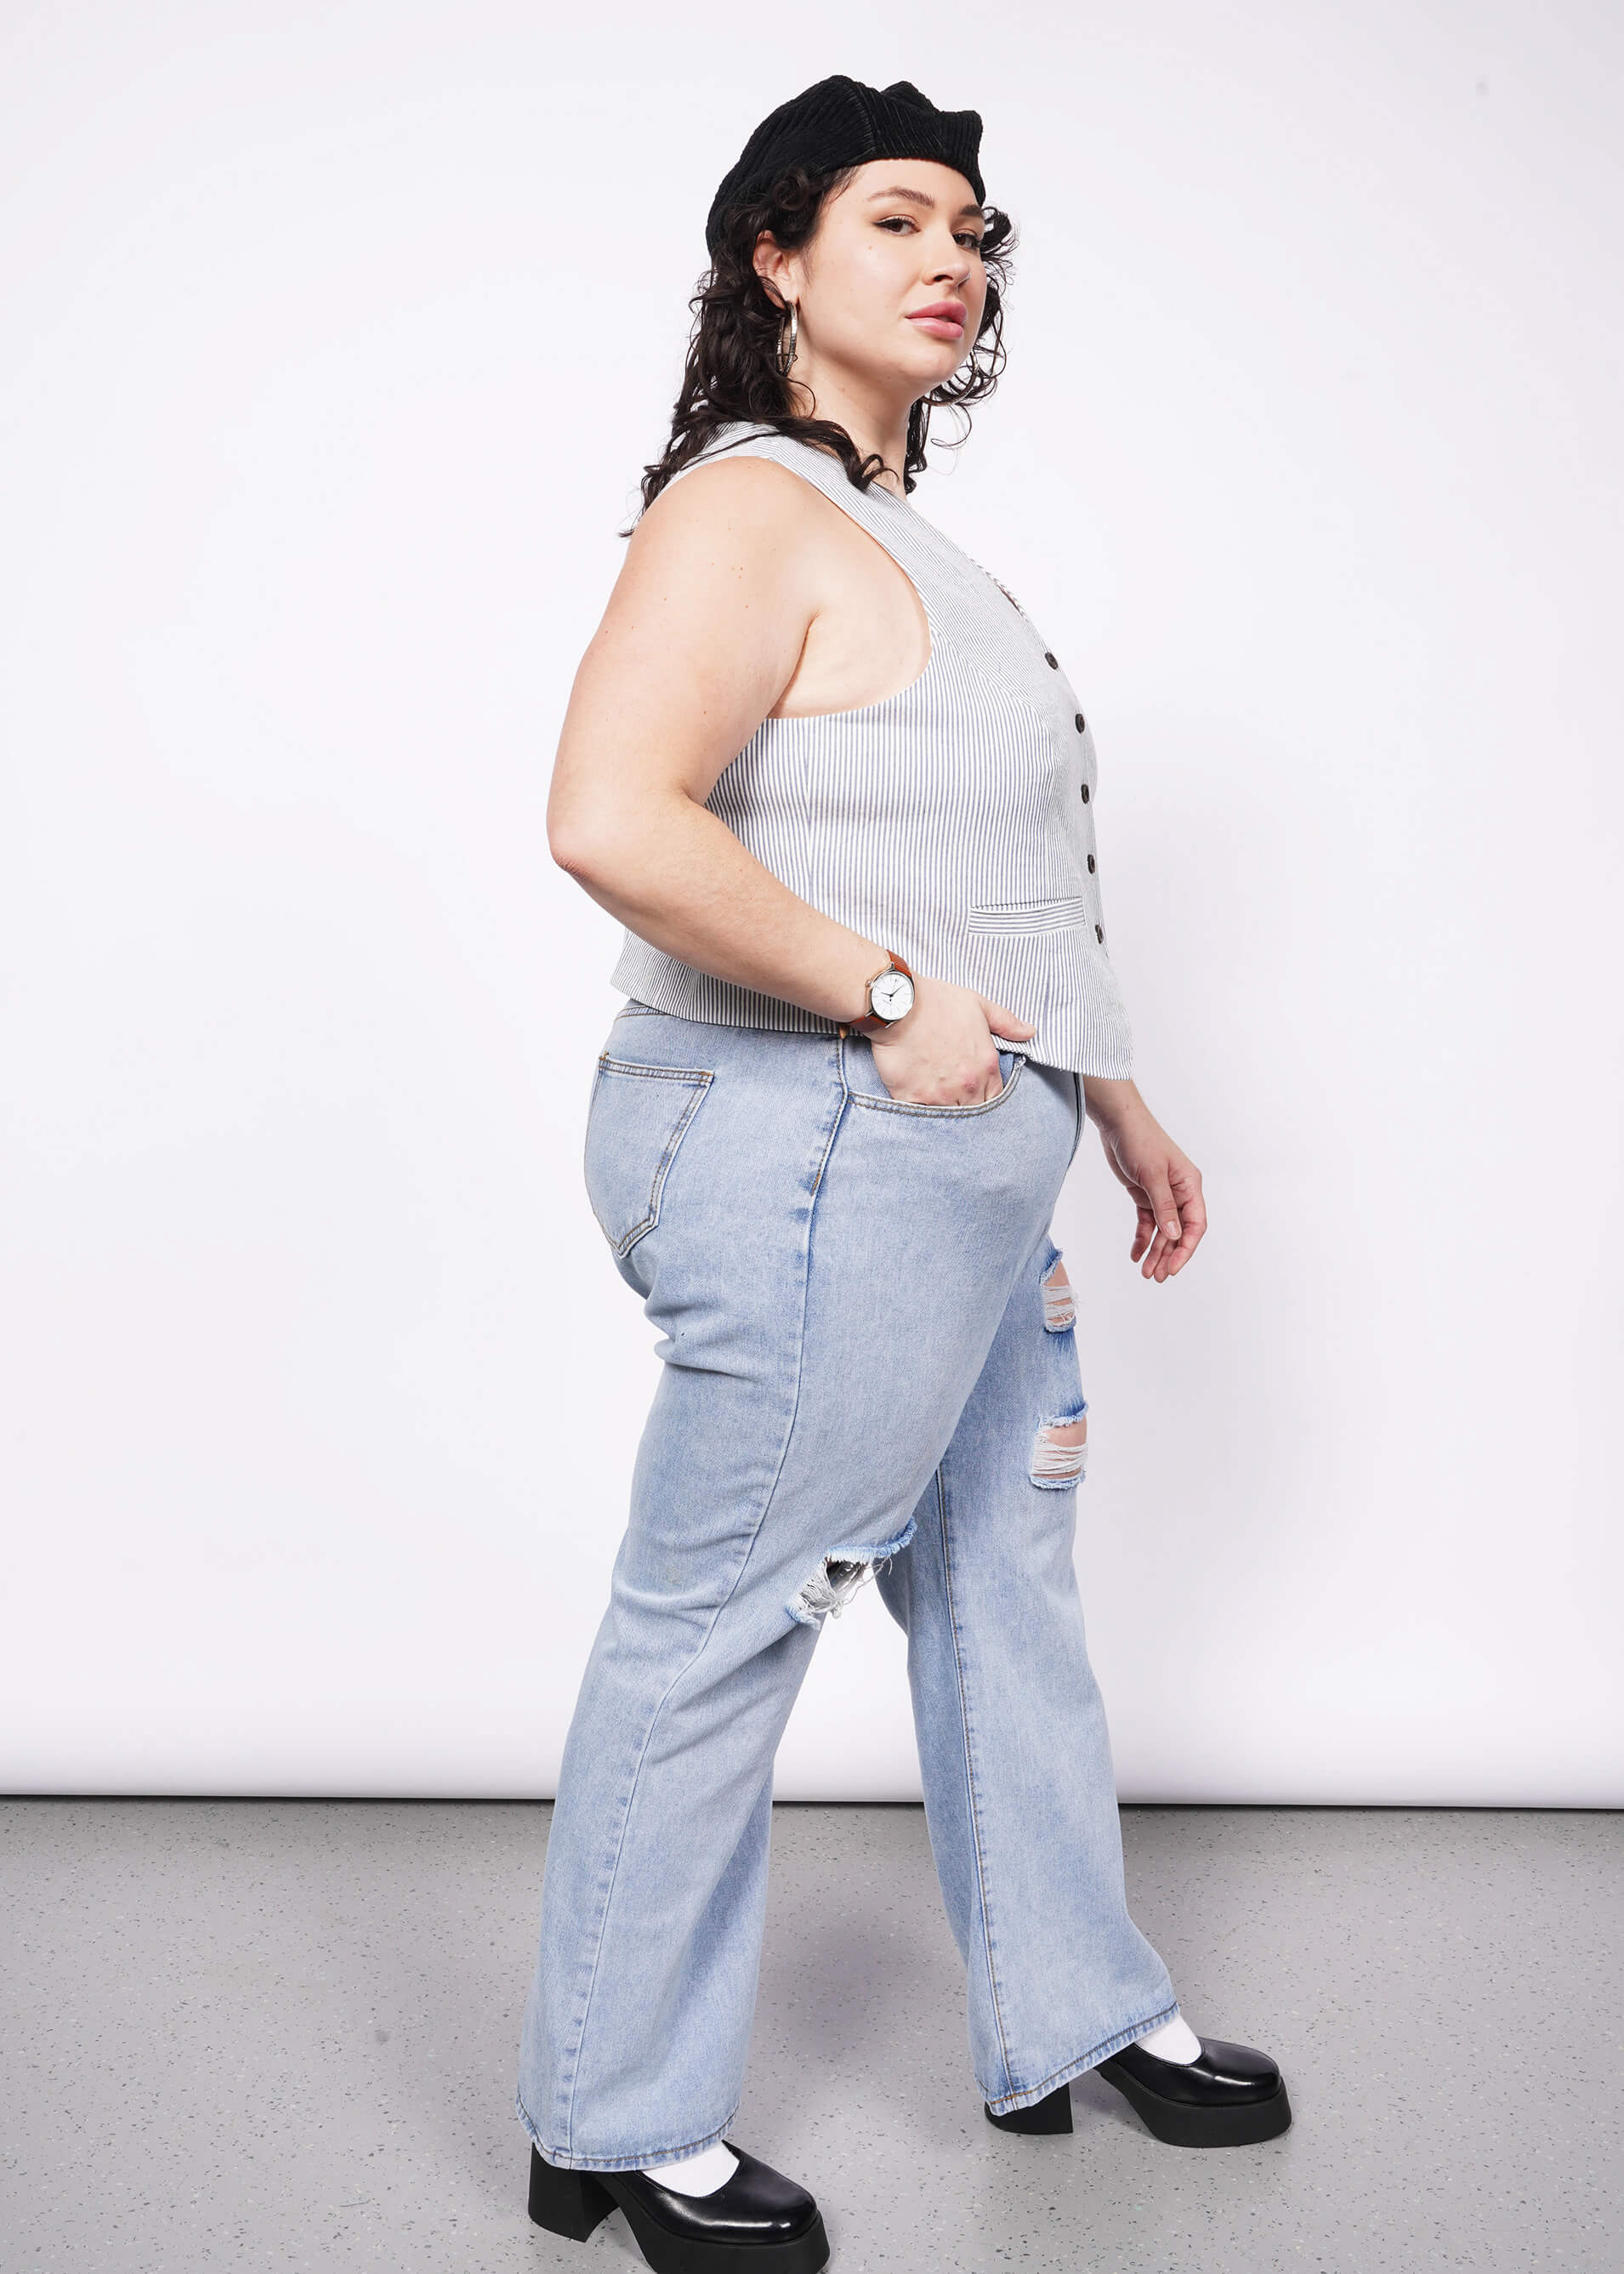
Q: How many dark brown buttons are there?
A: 5